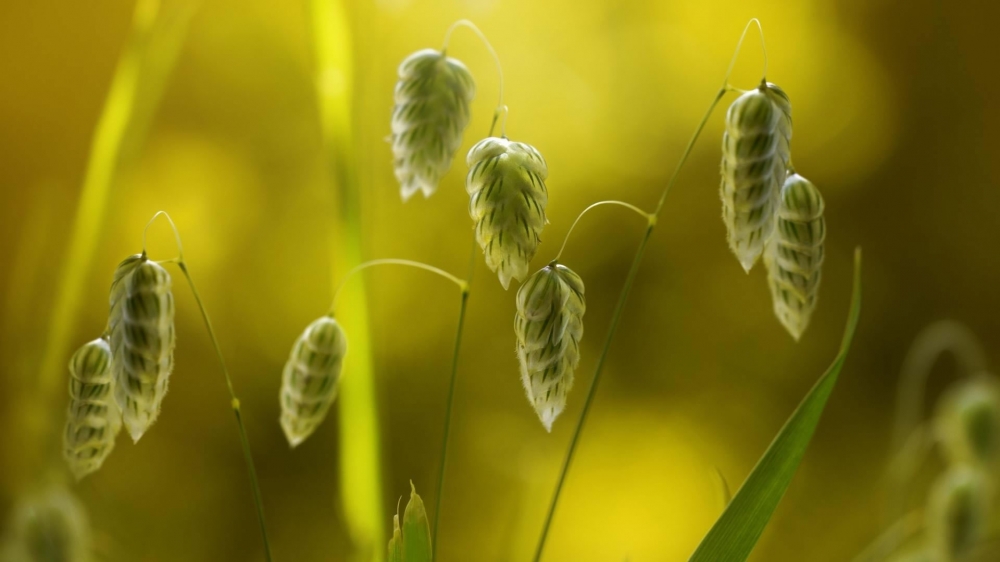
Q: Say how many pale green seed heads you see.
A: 8